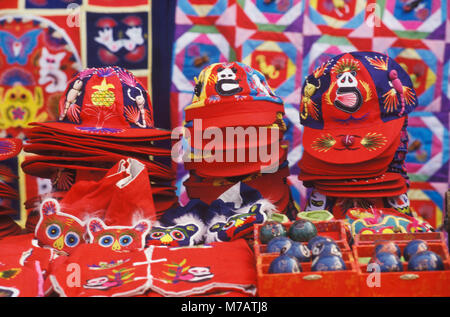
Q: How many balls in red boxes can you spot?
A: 12